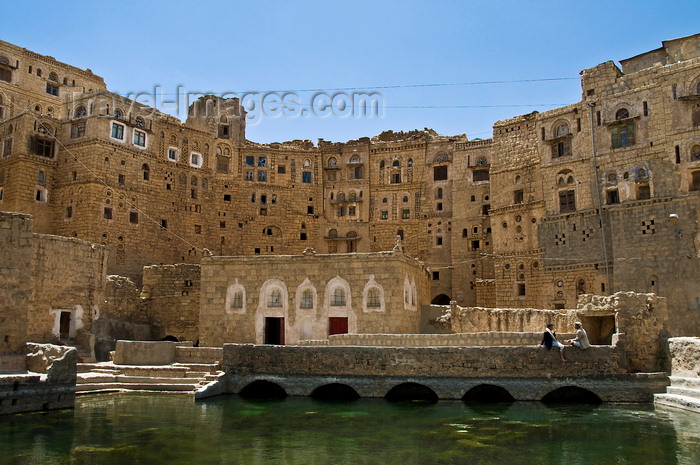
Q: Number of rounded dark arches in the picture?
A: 5